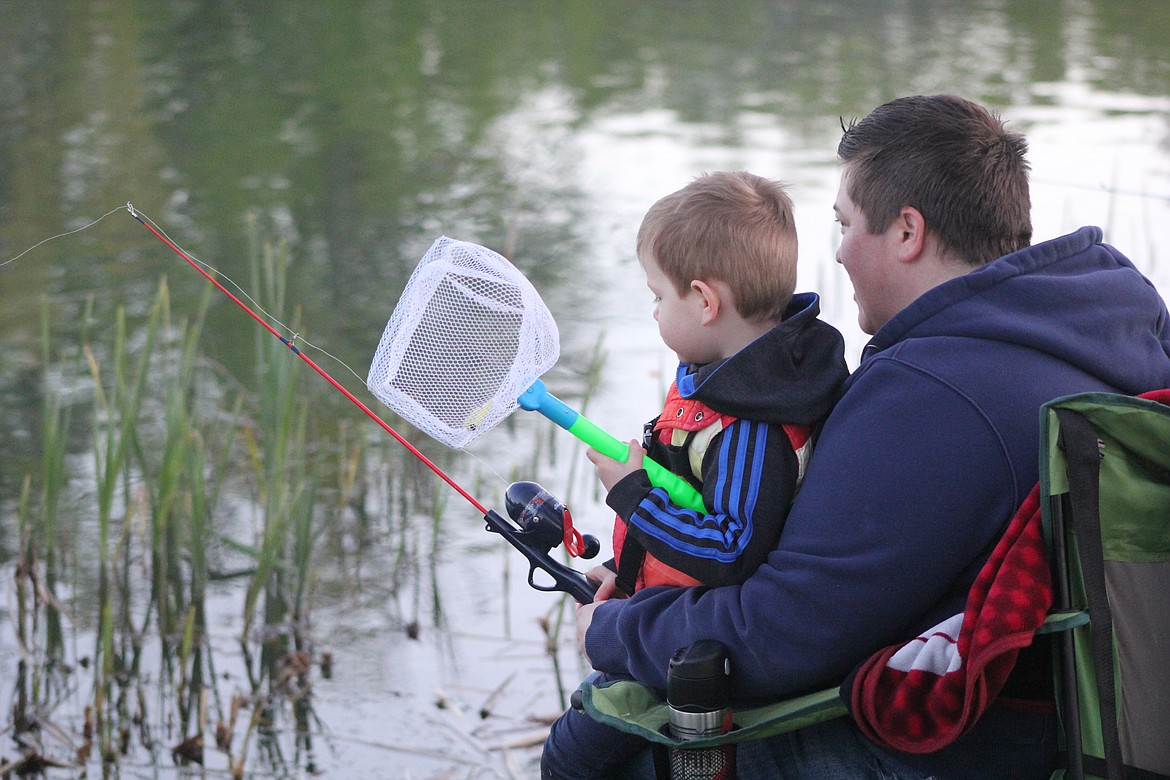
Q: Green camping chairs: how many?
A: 1